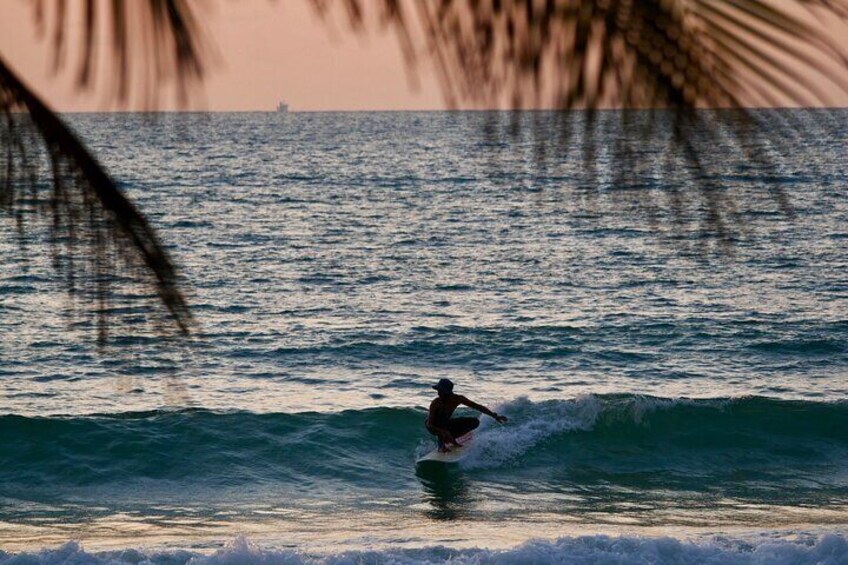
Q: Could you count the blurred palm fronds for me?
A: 3